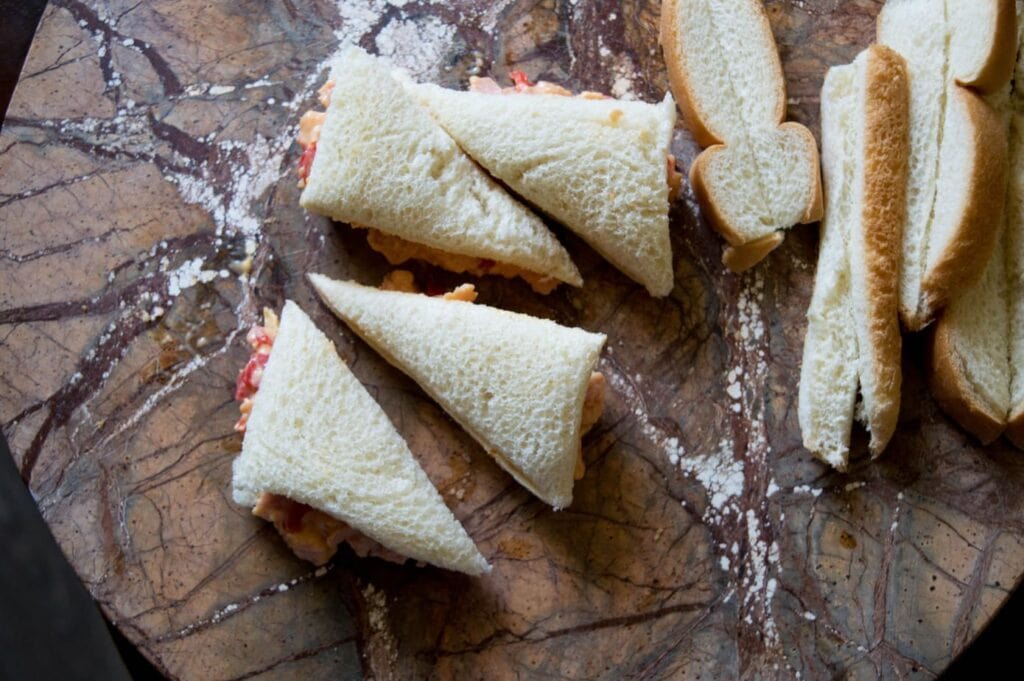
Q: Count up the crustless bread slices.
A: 4